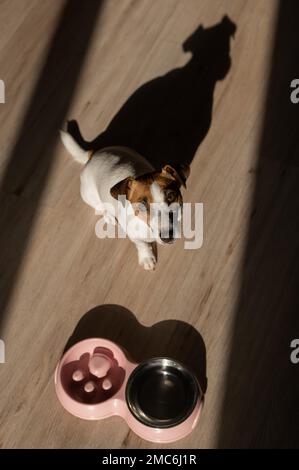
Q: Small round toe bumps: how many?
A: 3